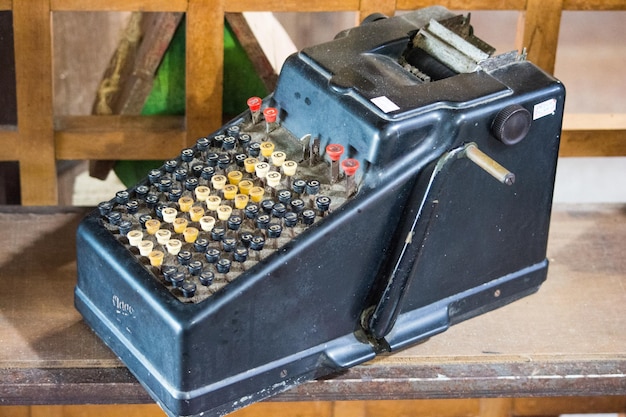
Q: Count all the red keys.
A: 4